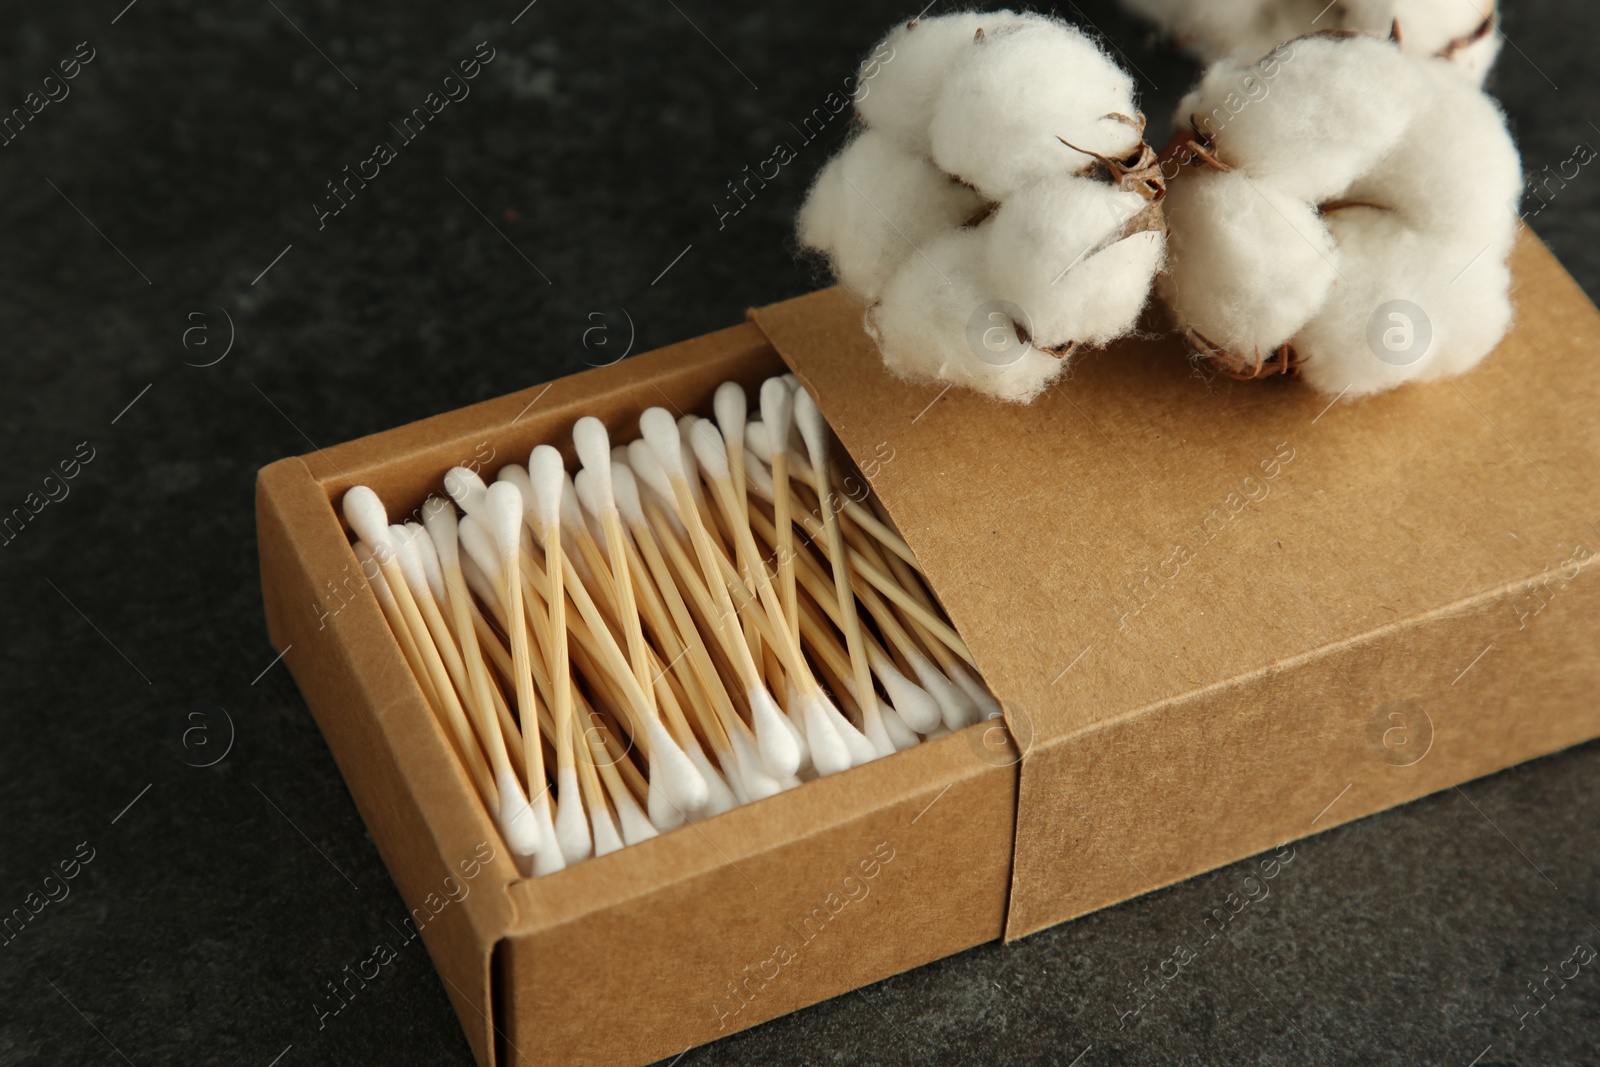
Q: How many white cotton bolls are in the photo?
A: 3